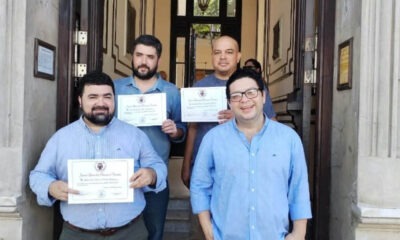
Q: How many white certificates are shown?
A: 3